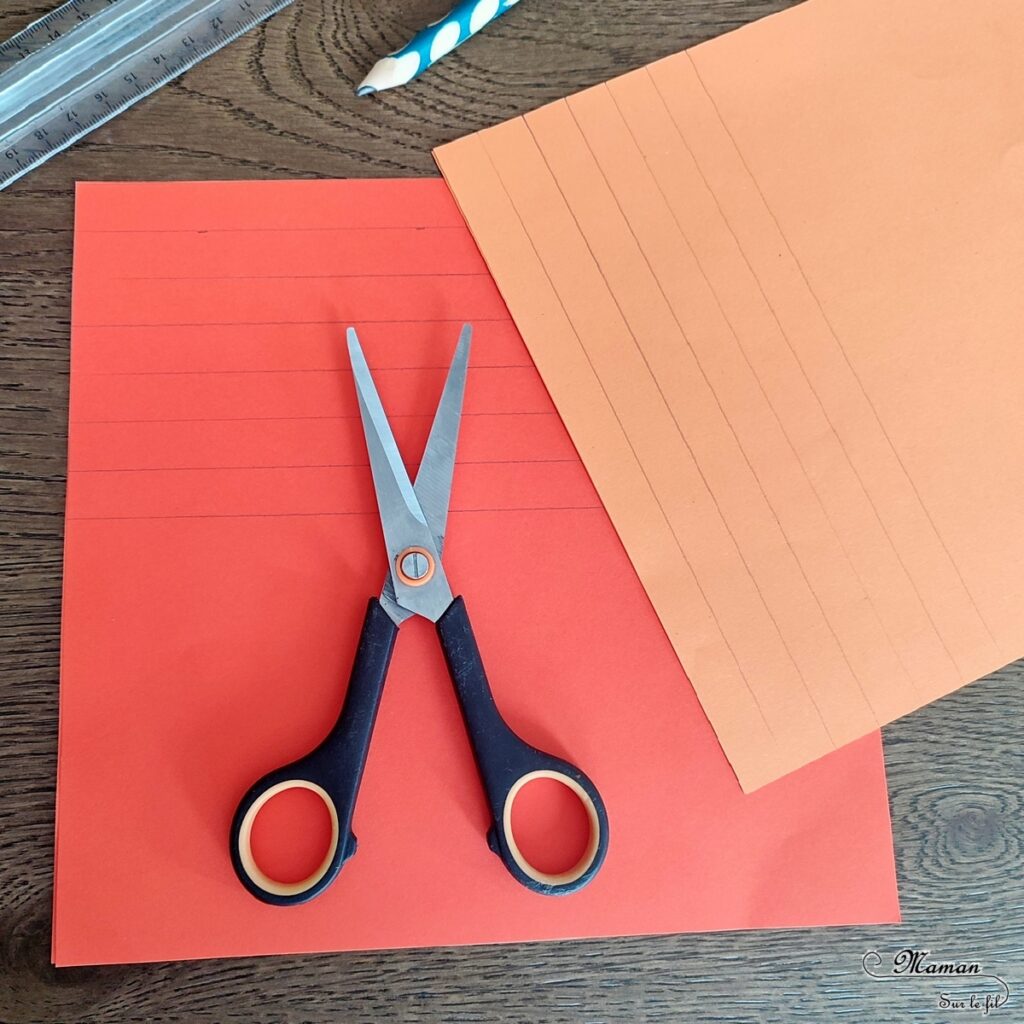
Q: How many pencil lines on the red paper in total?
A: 7